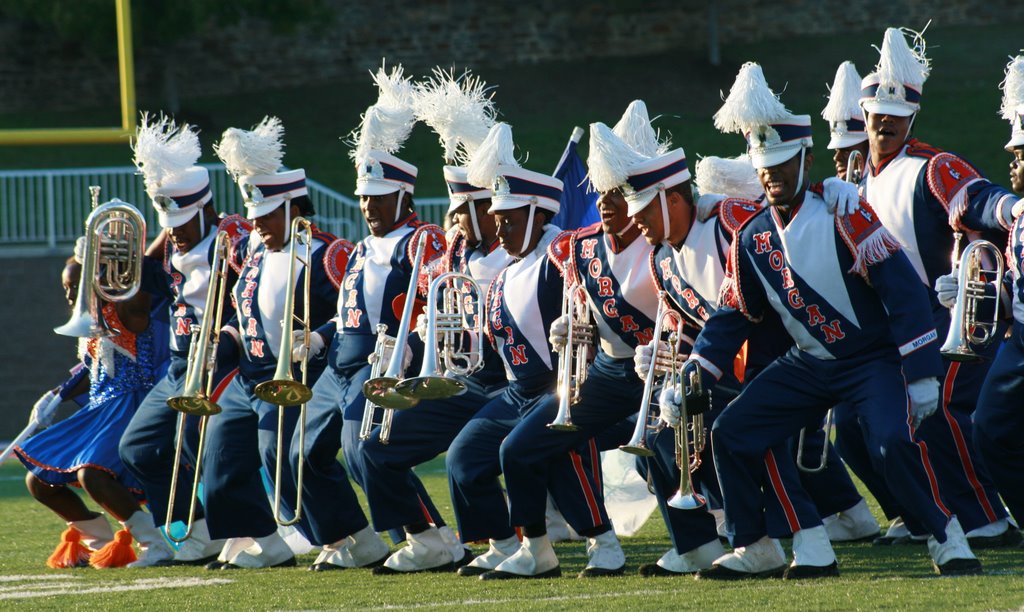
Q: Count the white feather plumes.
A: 12